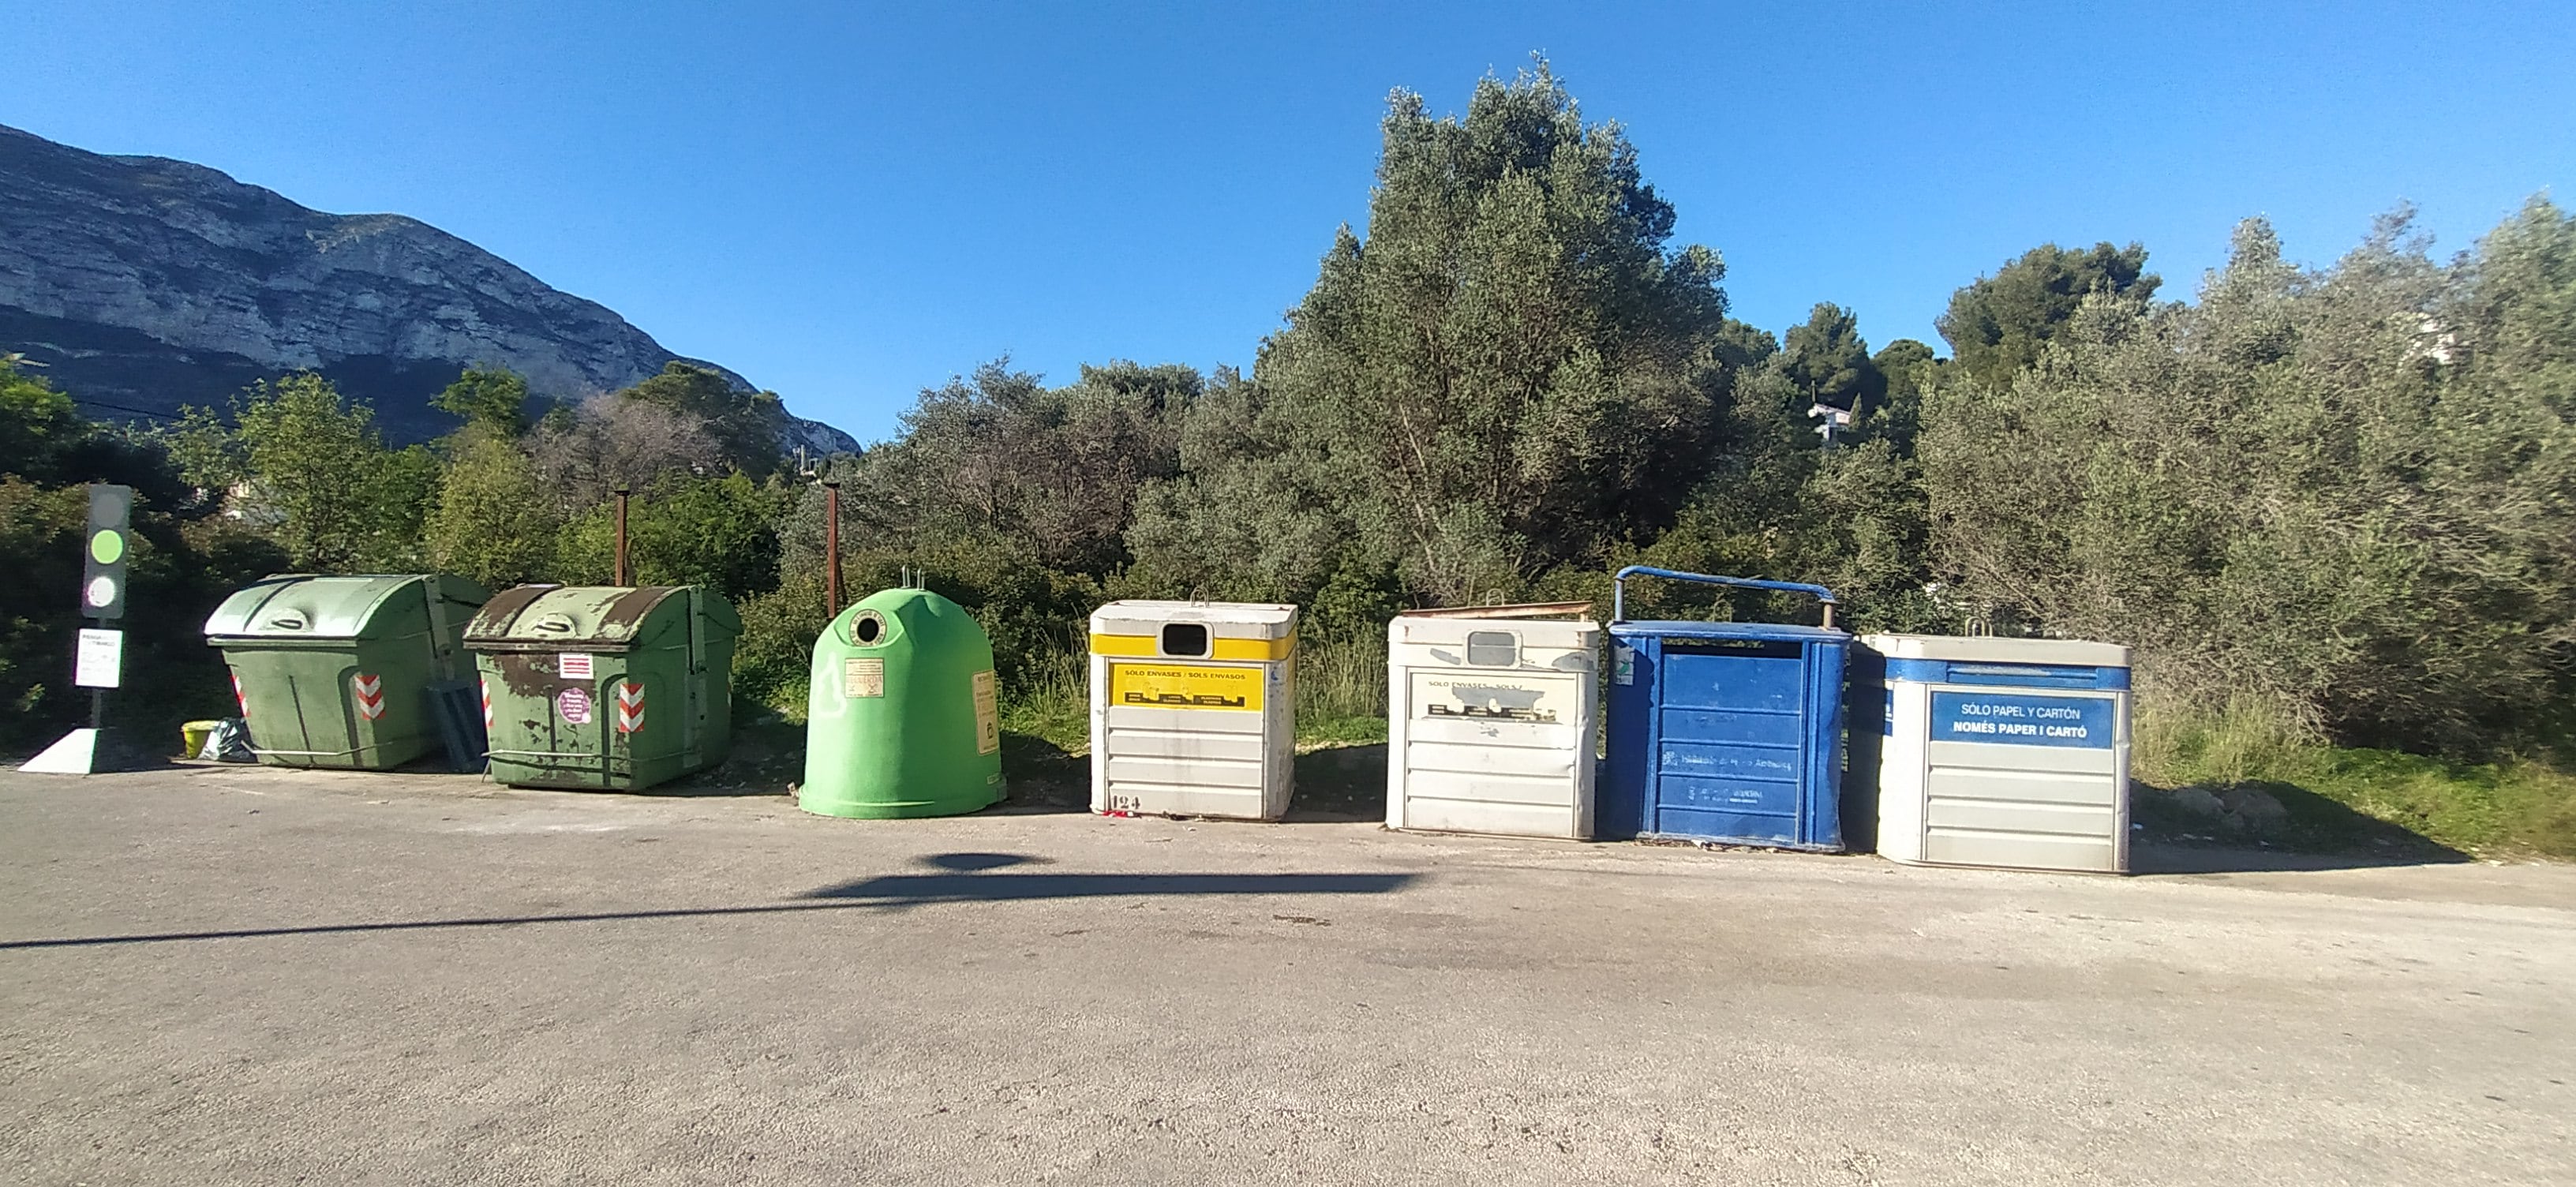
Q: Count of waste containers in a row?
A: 7